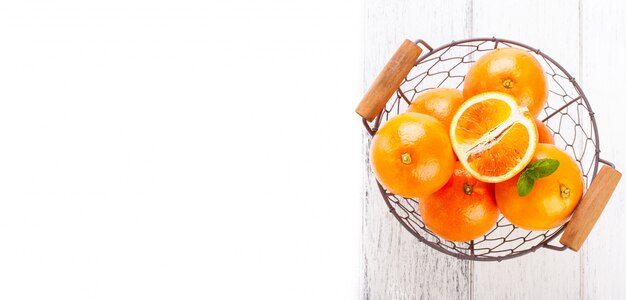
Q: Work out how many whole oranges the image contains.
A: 6